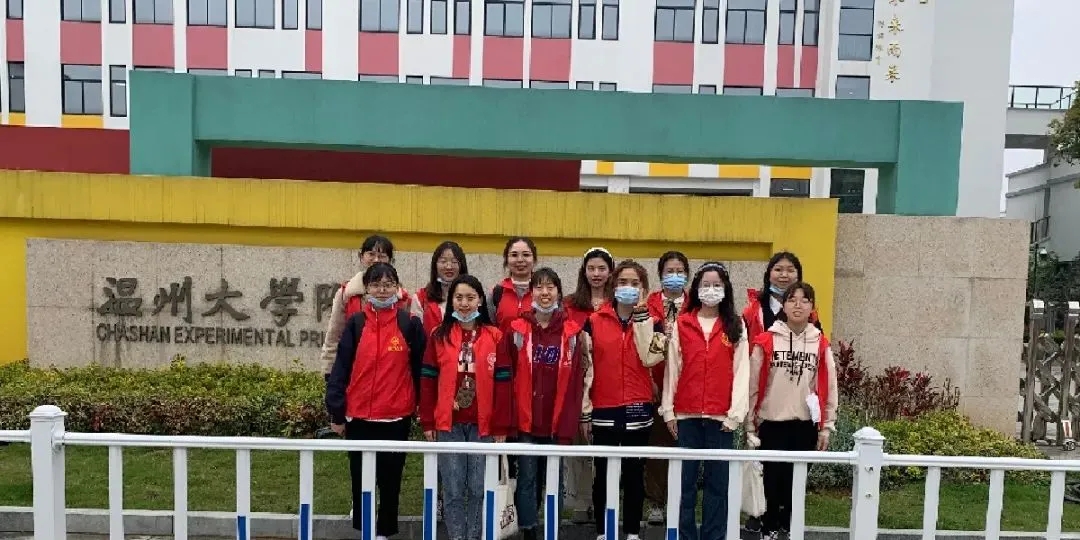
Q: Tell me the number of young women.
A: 12